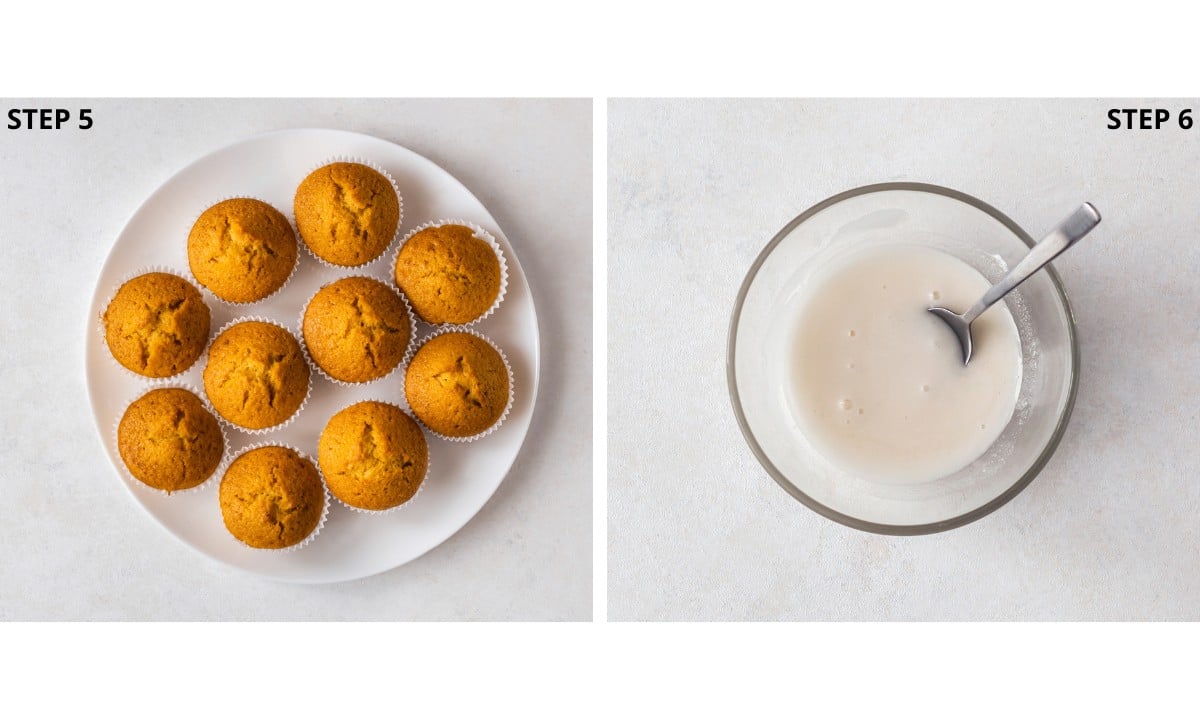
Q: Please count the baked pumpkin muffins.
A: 10